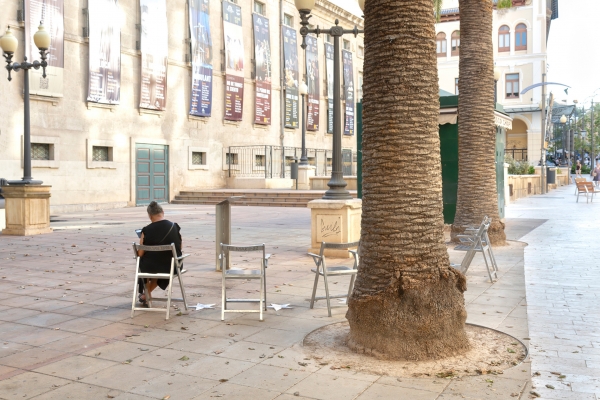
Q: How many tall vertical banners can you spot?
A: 10